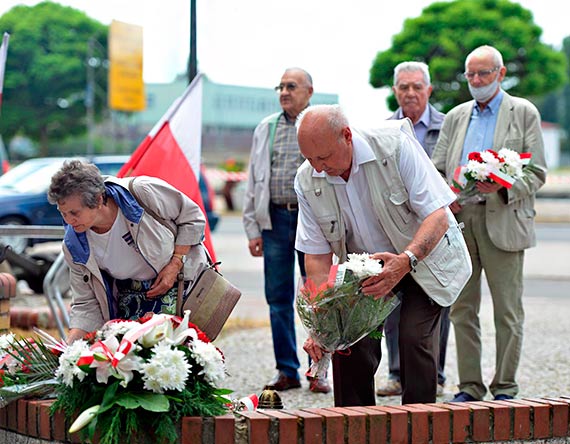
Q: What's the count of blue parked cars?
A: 1